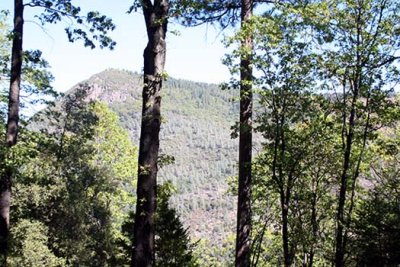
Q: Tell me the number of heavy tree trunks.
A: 3